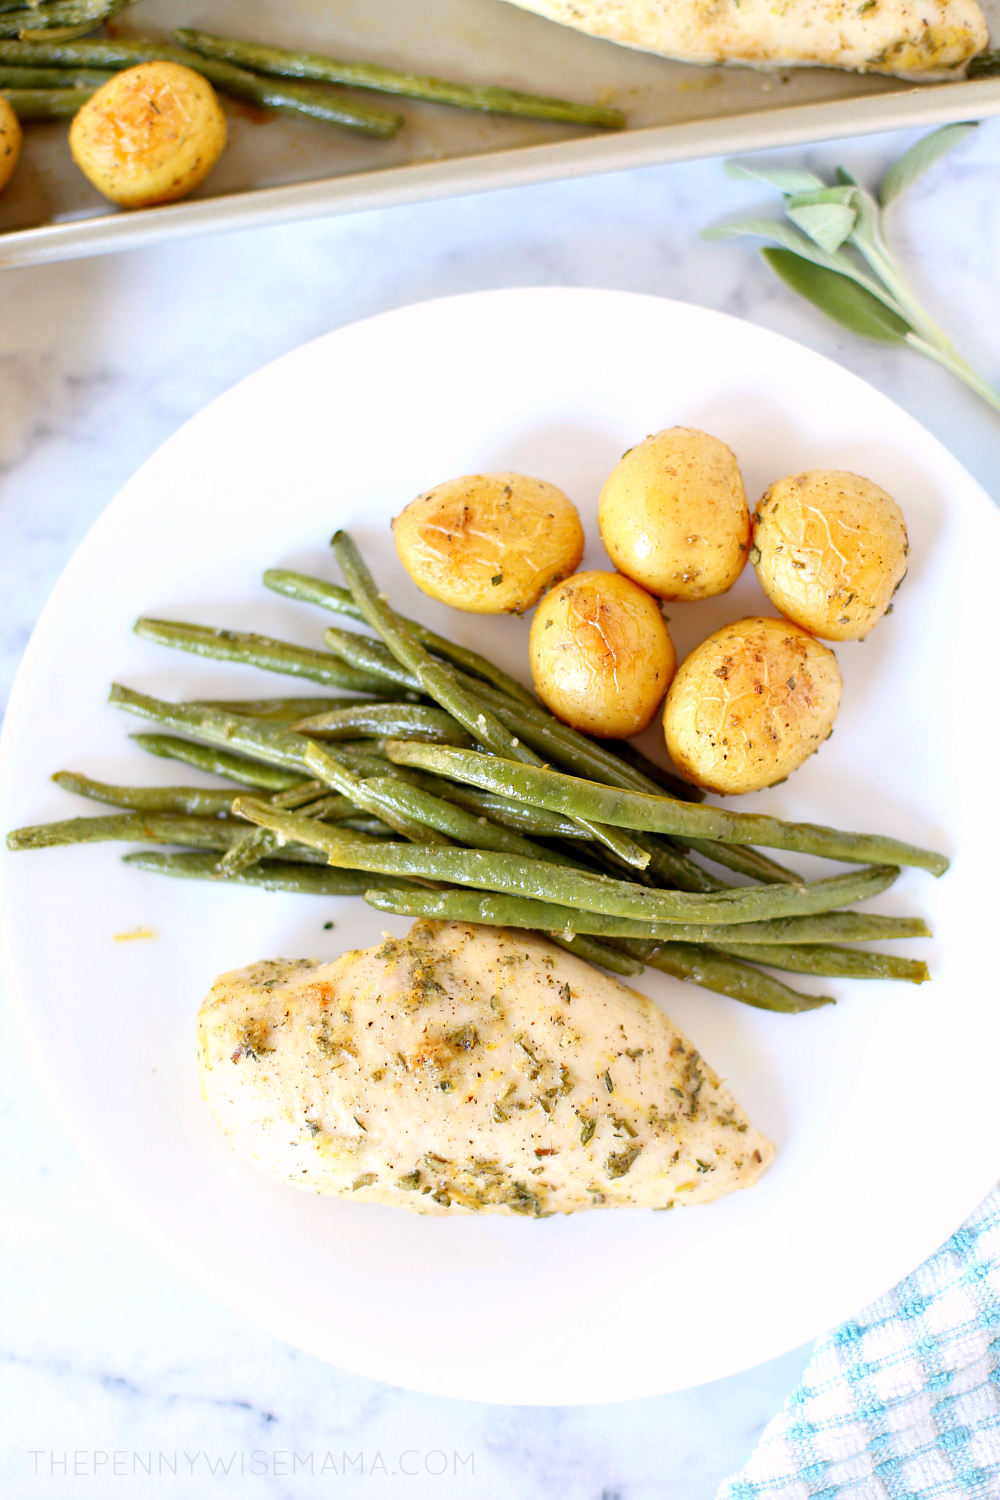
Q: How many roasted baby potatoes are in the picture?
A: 7